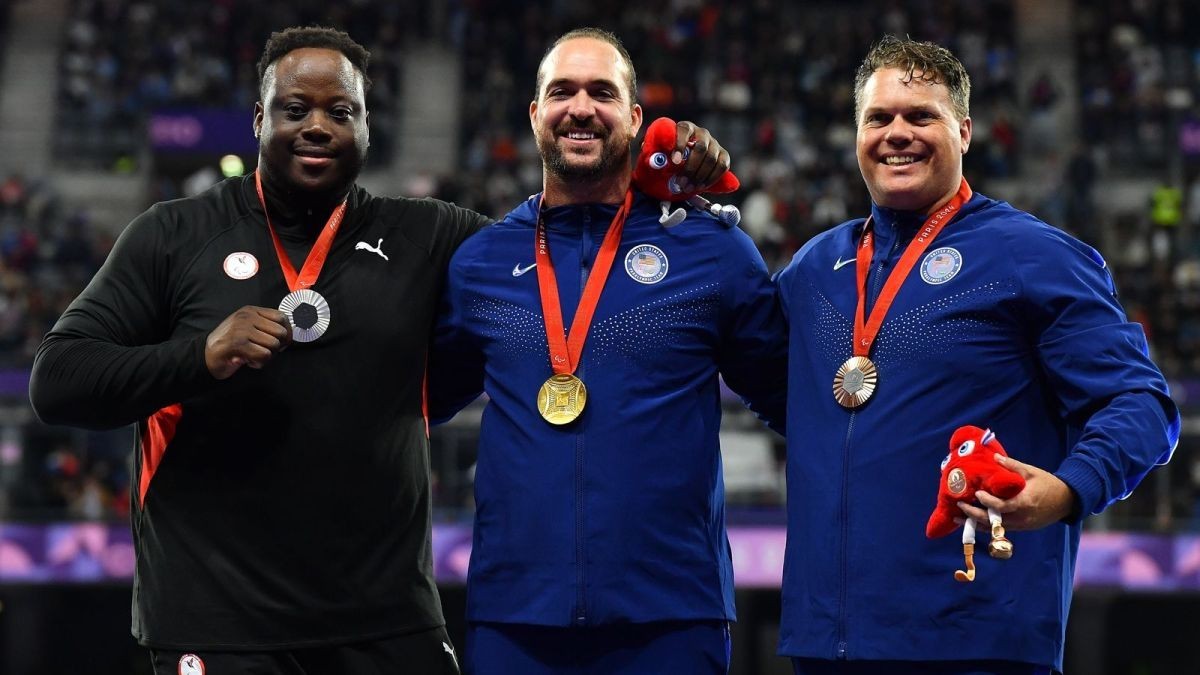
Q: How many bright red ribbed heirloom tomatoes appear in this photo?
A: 0